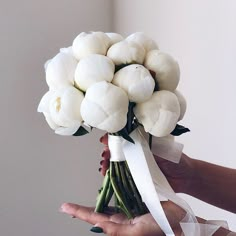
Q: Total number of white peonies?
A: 12